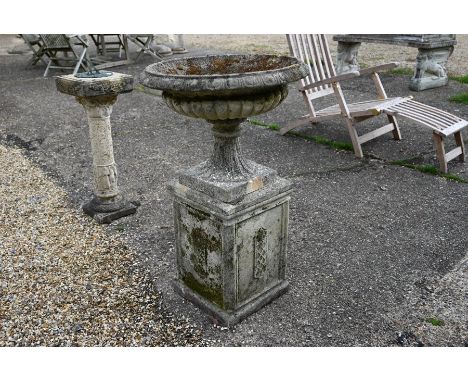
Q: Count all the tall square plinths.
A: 1